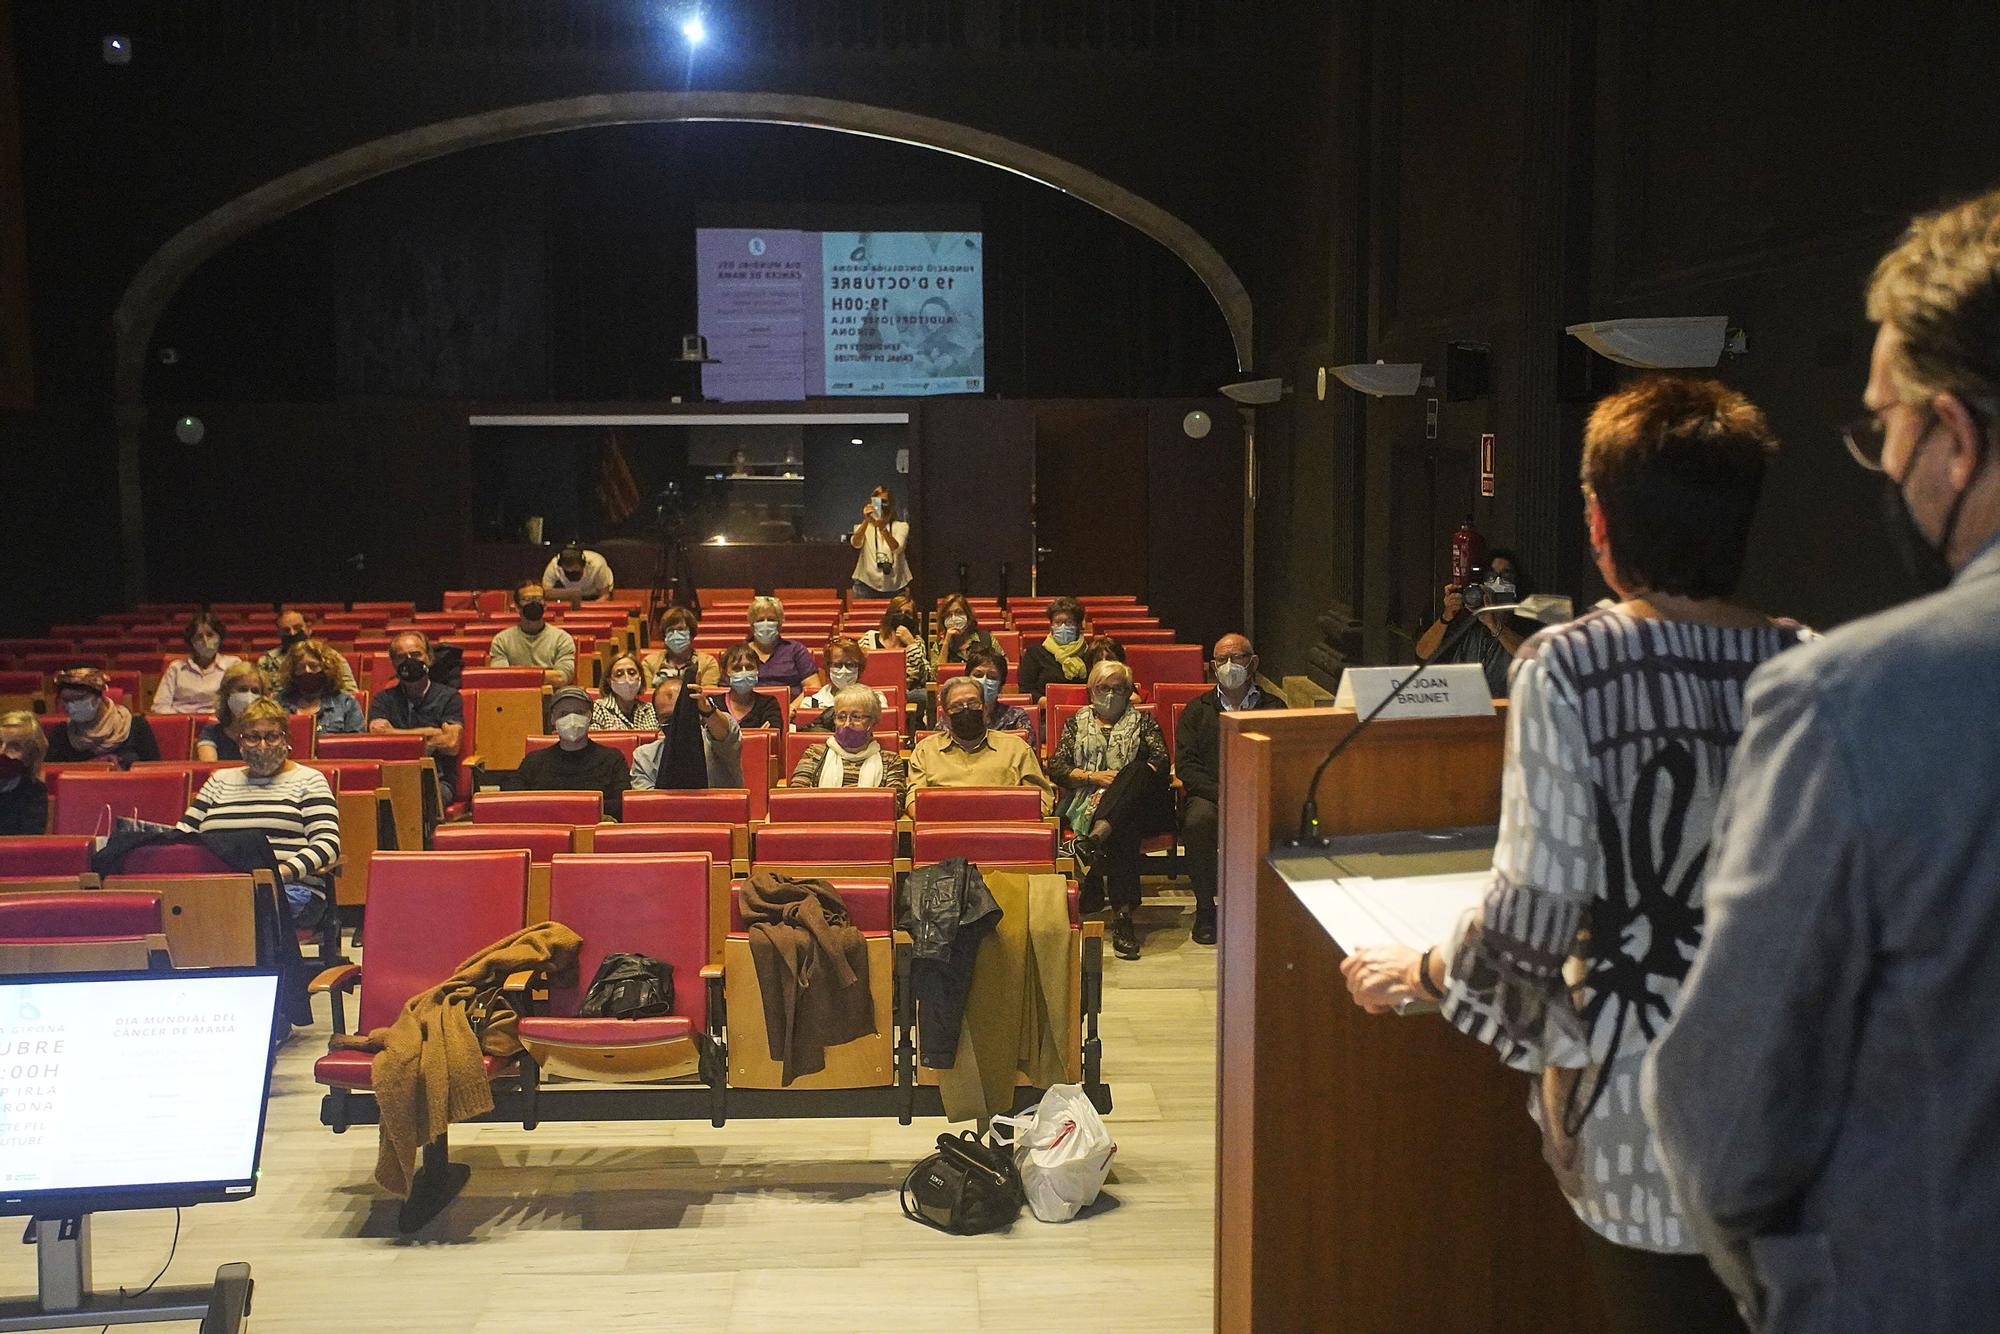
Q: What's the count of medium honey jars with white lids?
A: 0